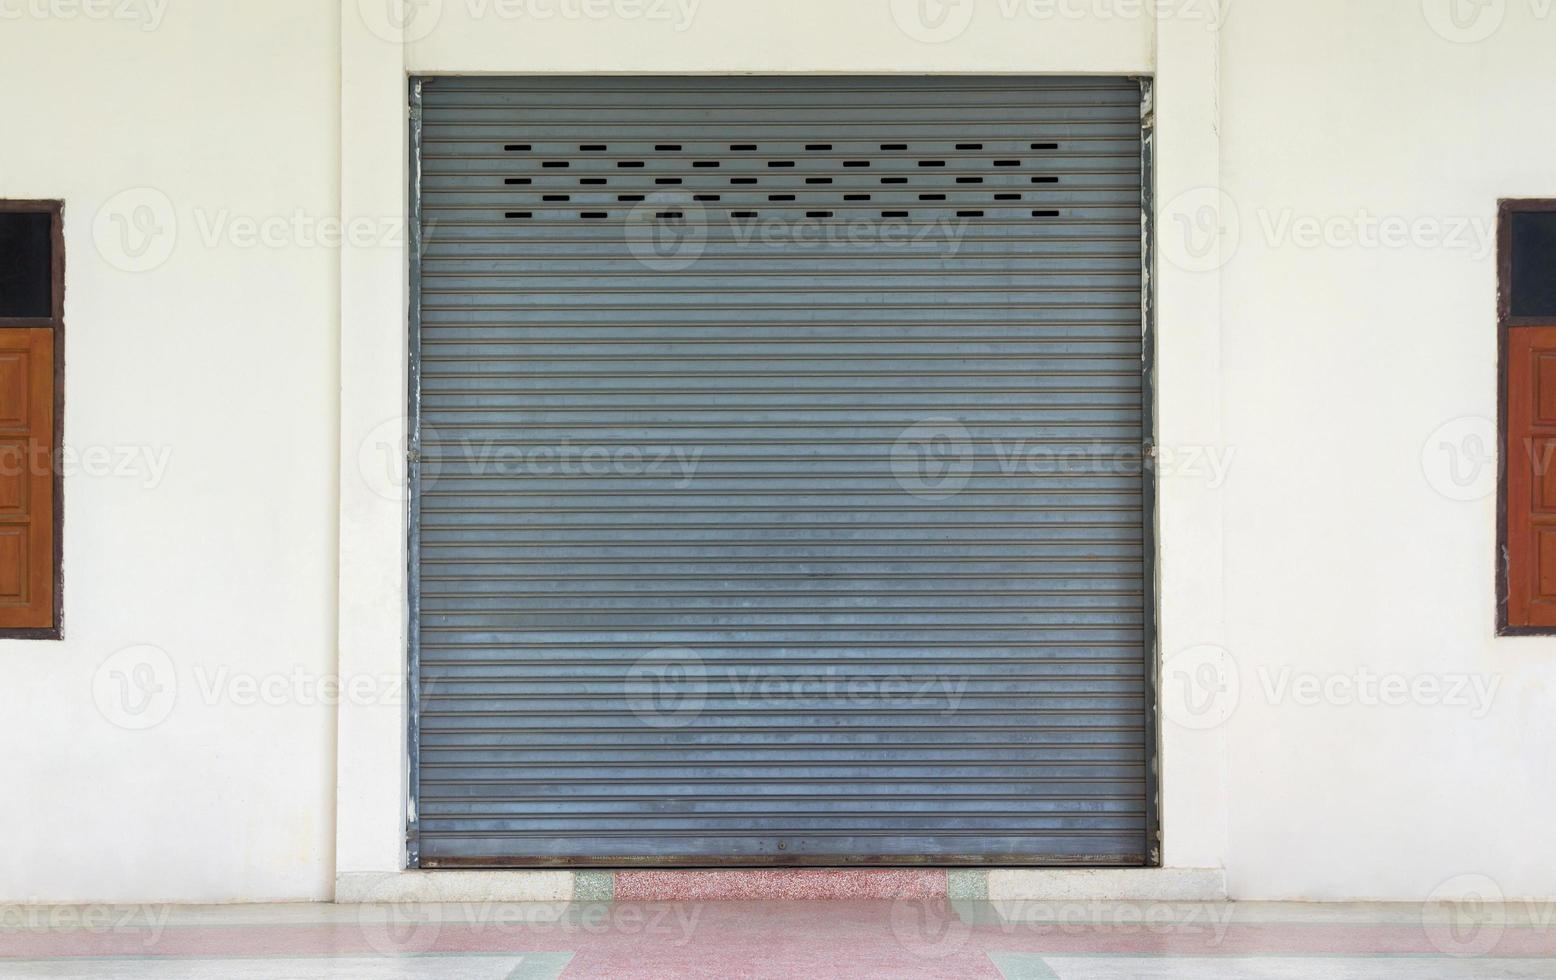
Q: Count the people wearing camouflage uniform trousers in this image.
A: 0